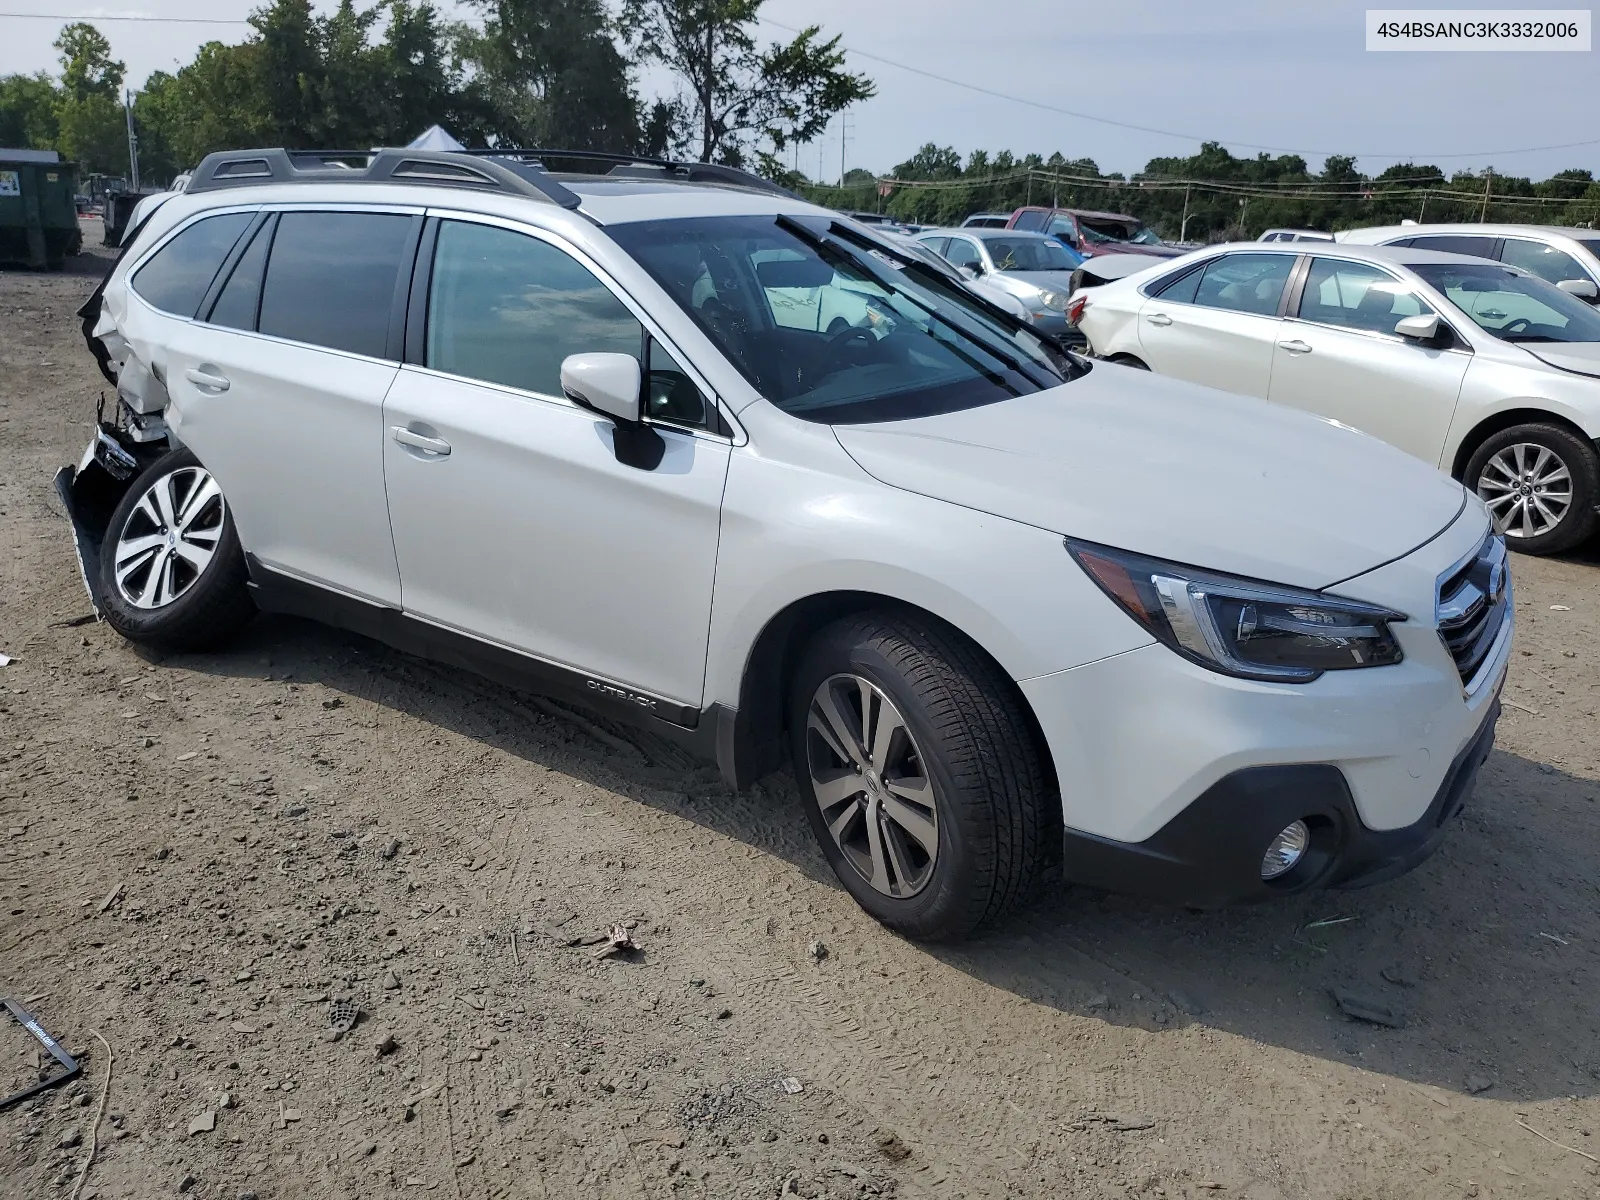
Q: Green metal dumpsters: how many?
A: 1